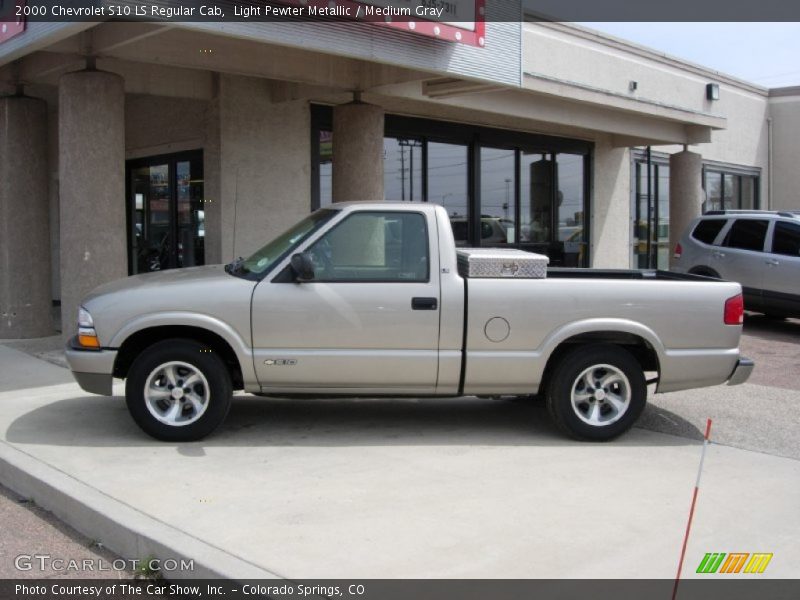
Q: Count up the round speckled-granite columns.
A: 4